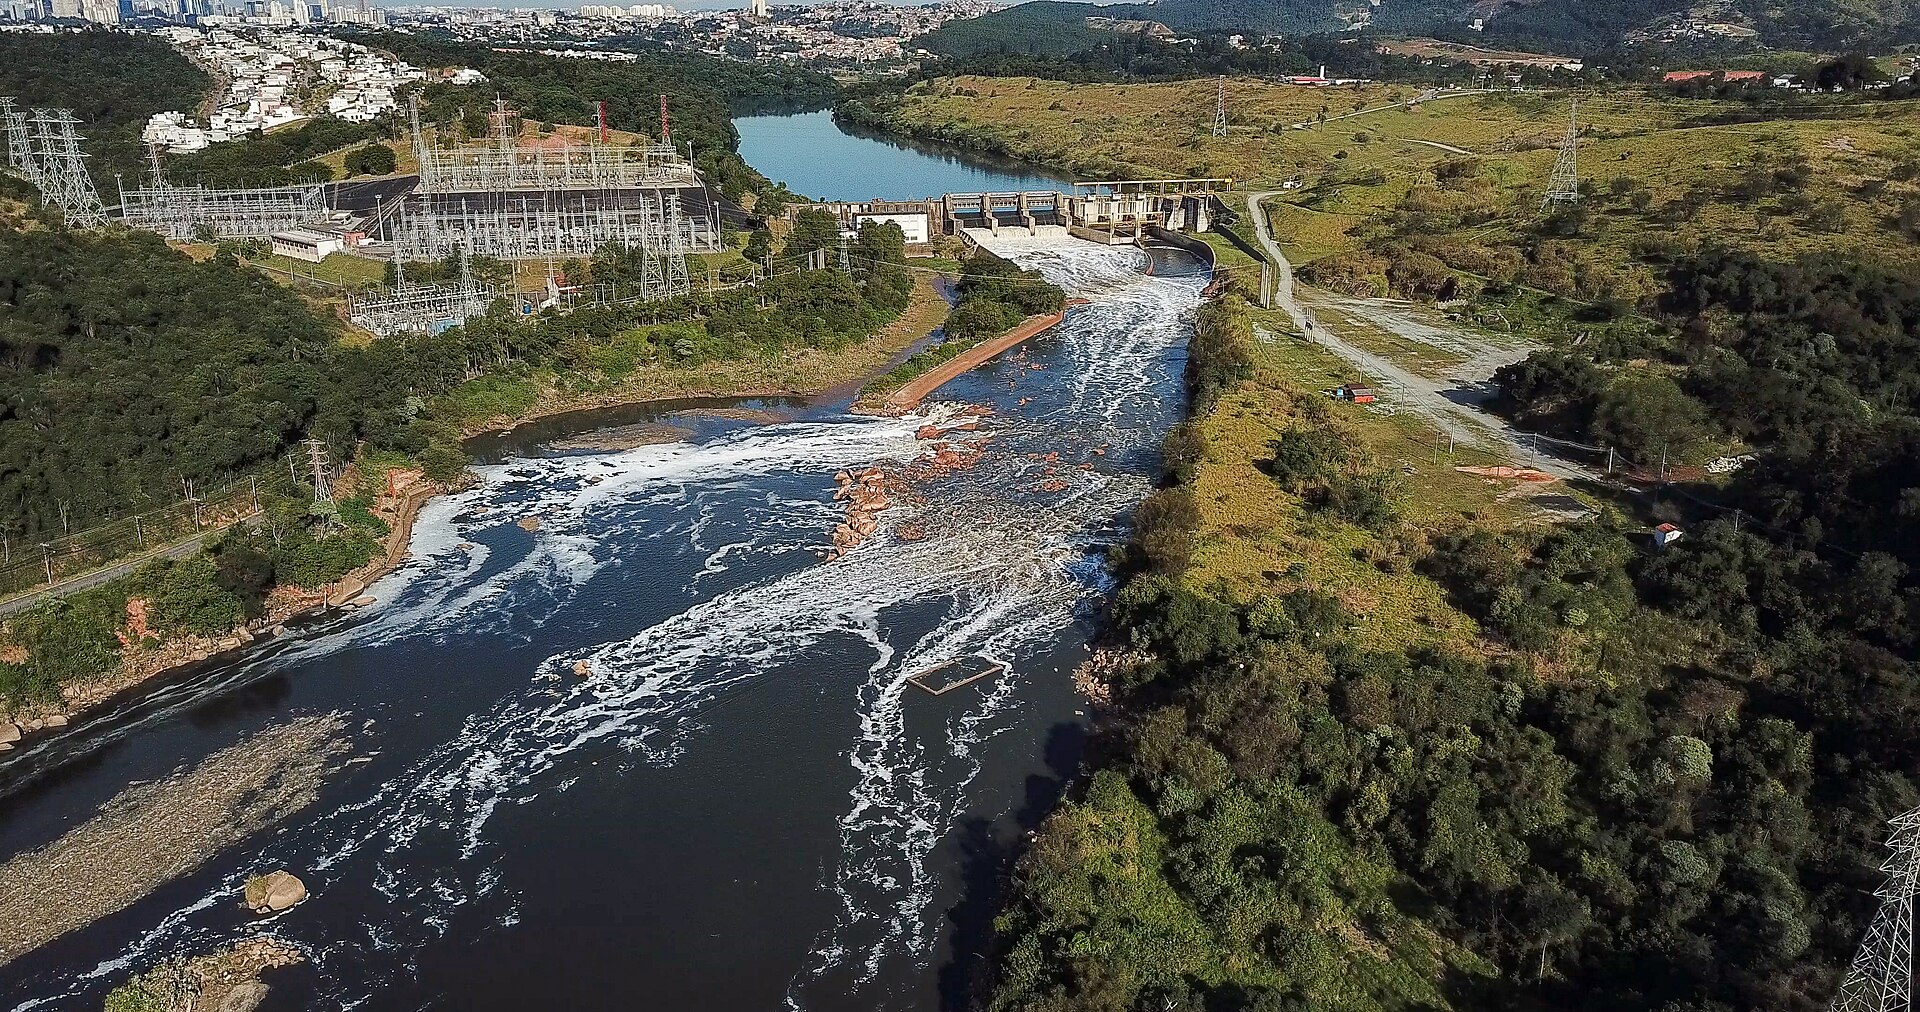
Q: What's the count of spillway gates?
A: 3